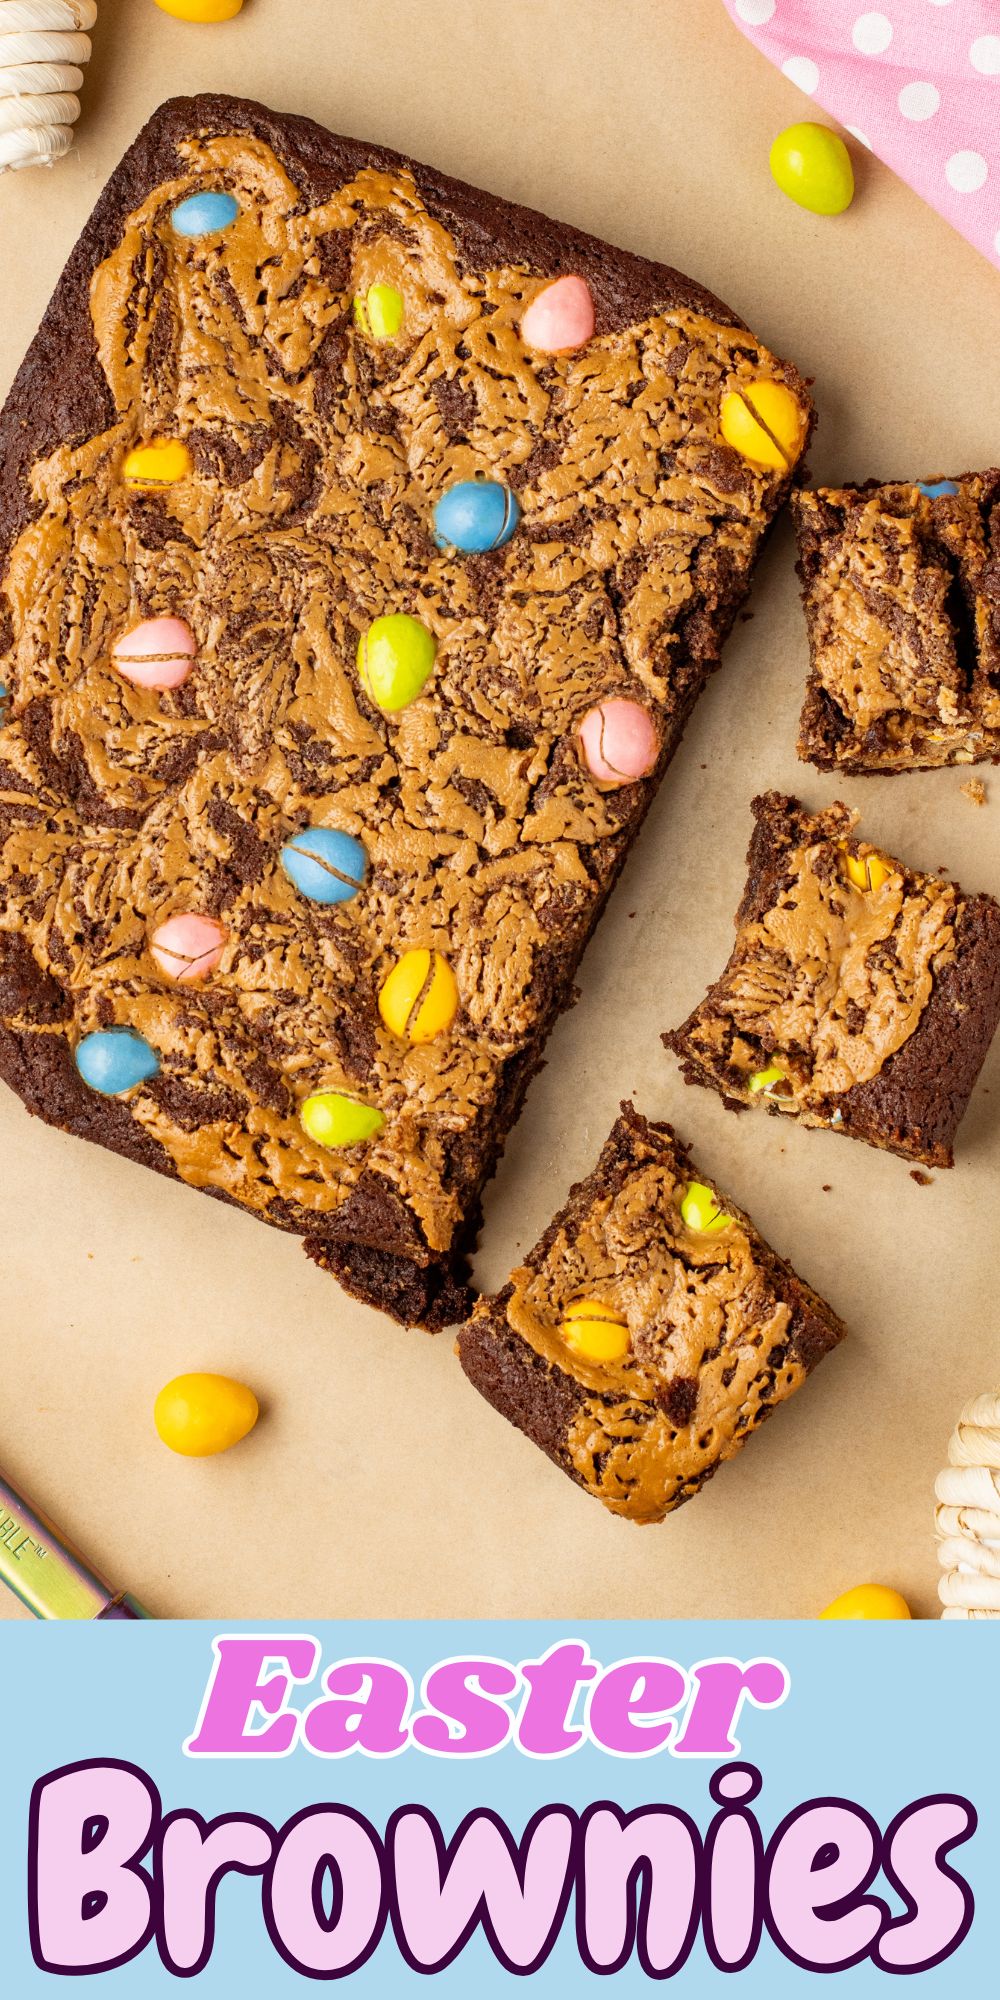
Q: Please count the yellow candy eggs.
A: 8